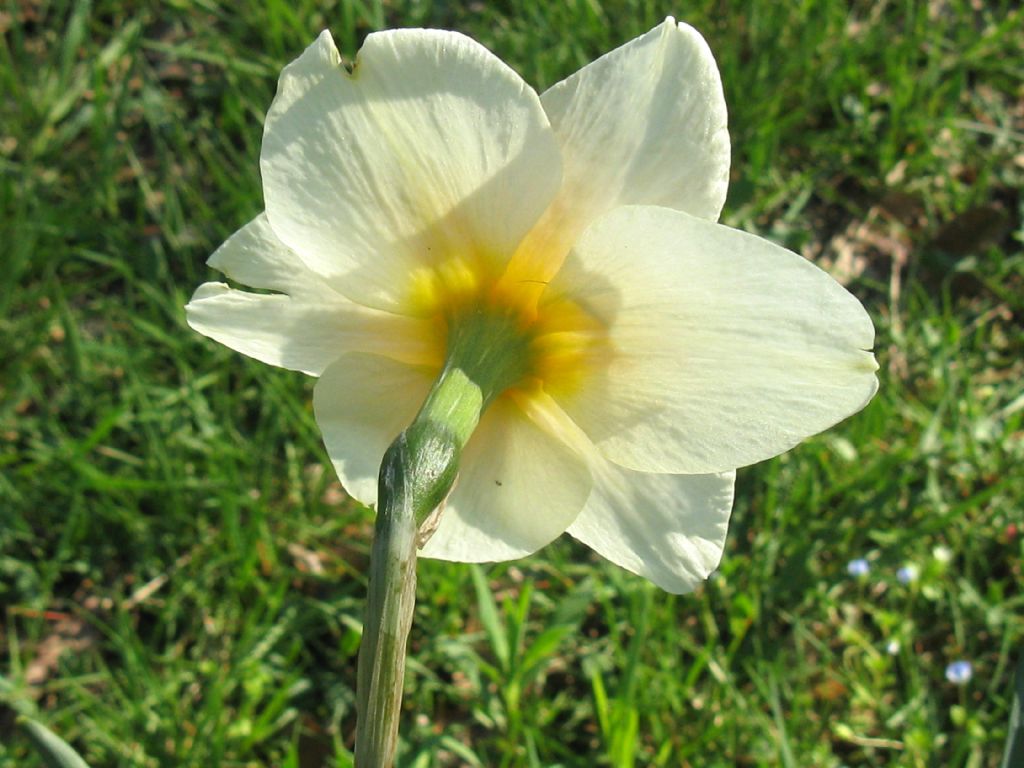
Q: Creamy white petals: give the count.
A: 6